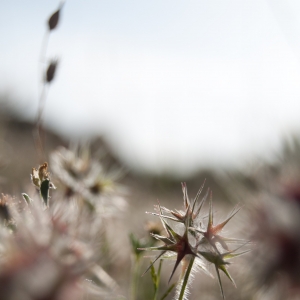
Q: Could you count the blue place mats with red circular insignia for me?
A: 0